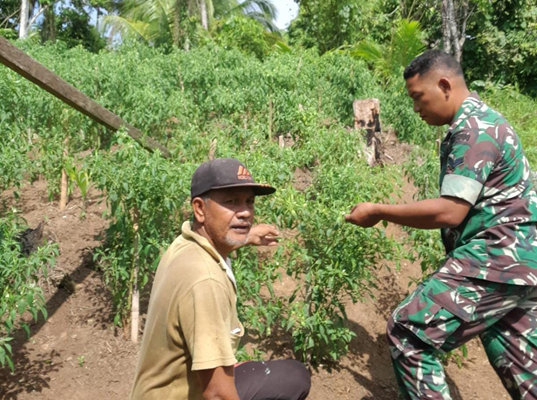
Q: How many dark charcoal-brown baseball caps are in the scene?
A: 1